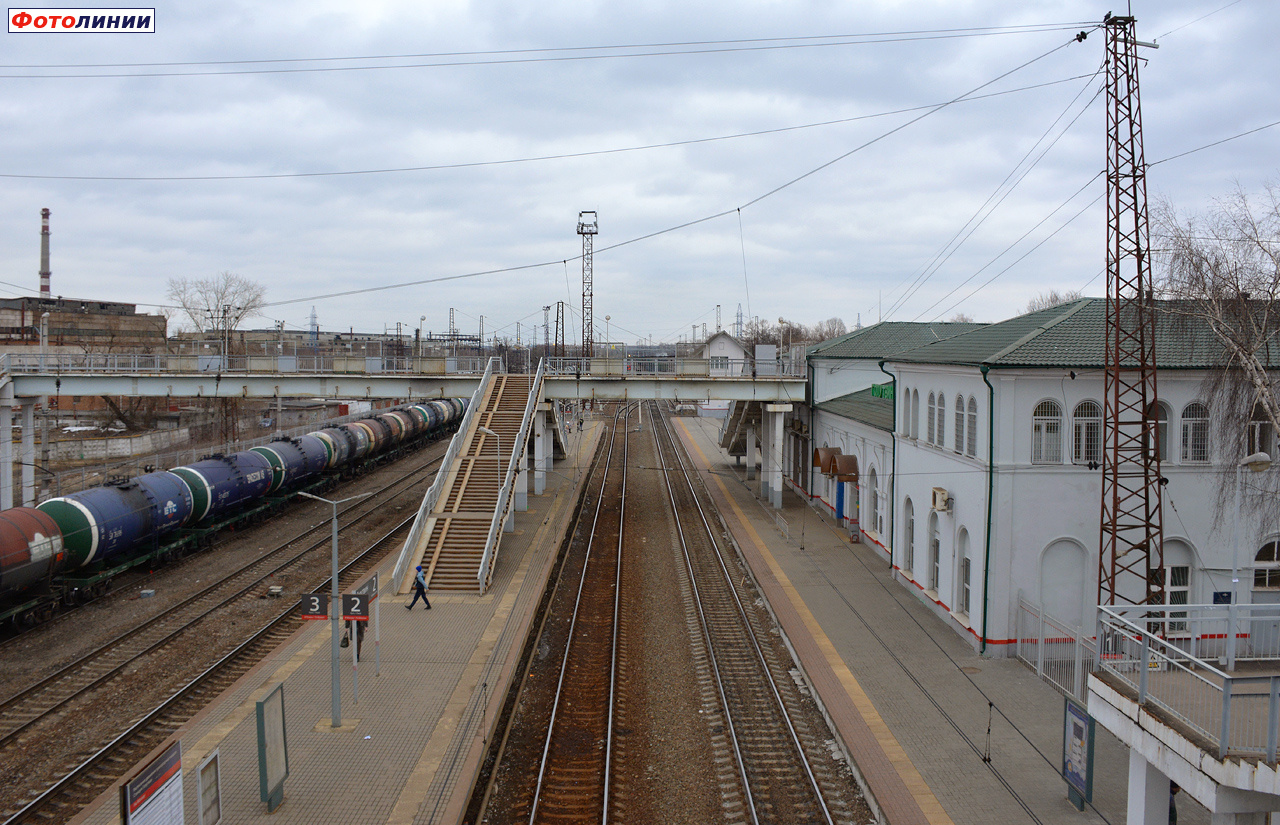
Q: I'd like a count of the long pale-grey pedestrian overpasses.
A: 1